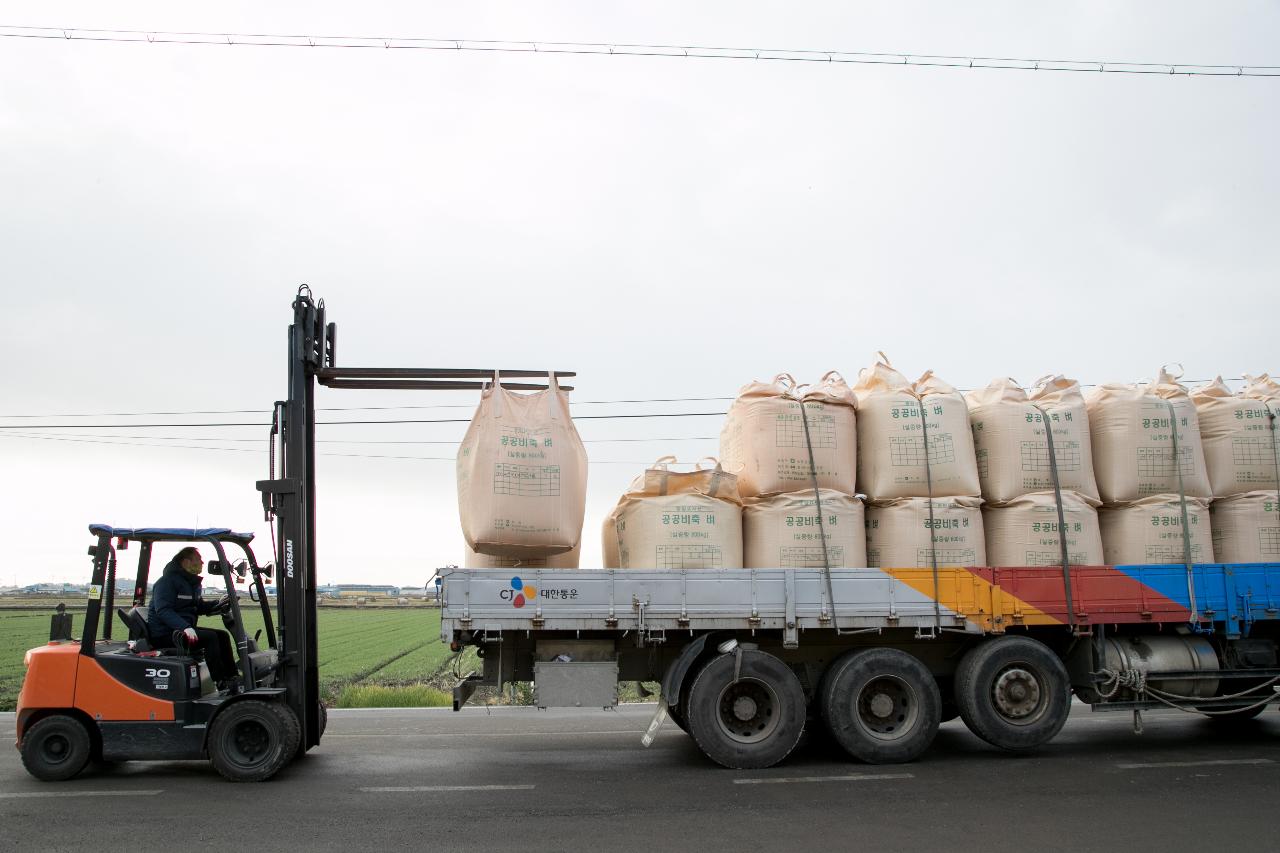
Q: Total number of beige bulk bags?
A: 13